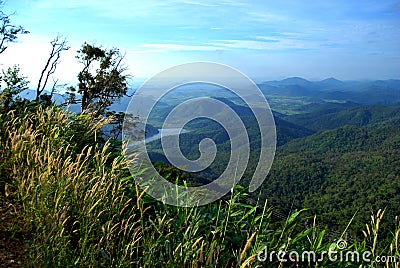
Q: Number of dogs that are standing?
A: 0